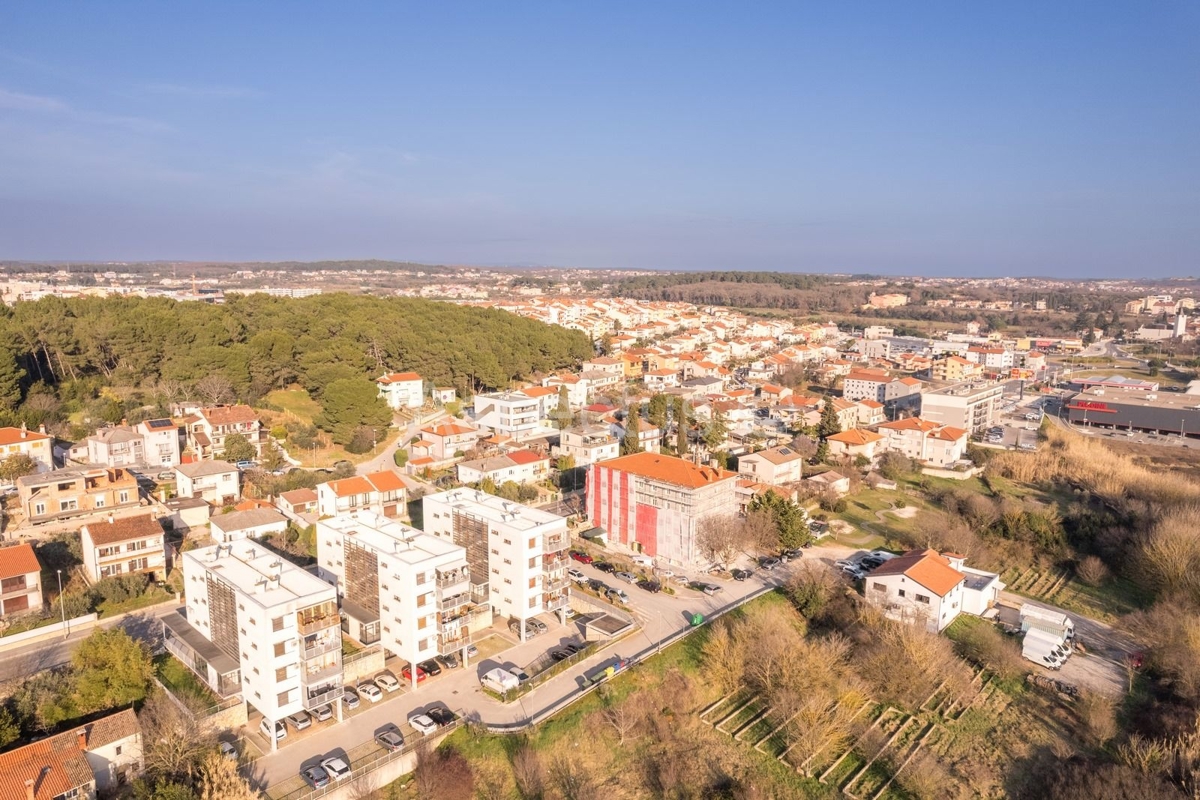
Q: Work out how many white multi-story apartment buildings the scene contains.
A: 3